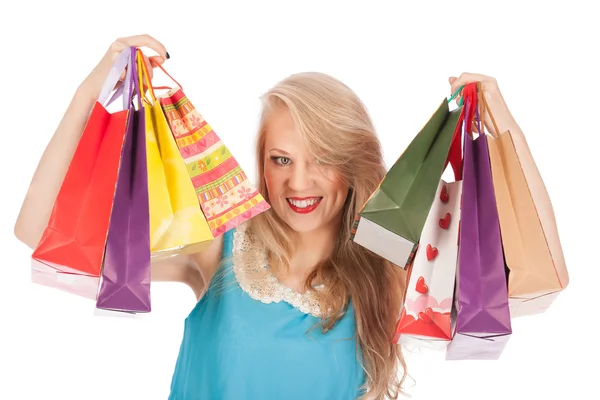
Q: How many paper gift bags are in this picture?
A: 8